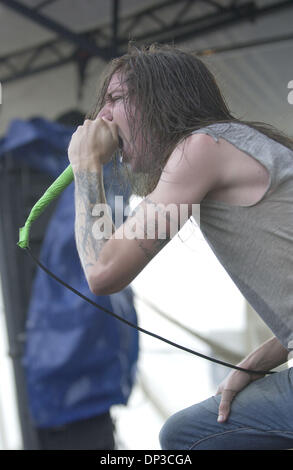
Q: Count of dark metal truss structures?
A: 1